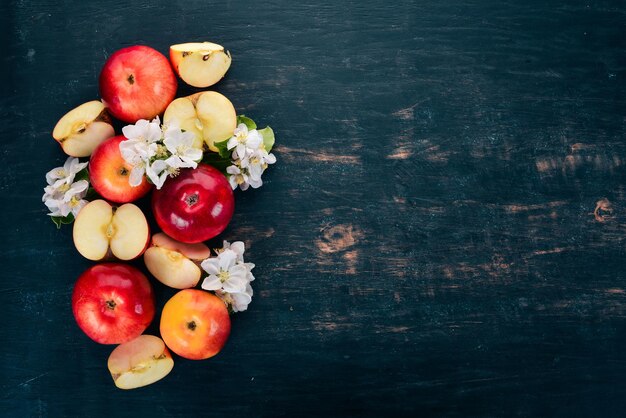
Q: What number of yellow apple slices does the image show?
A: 6